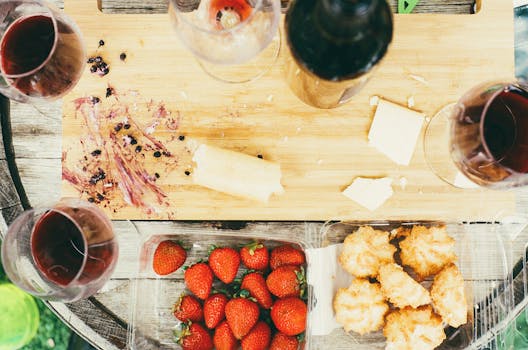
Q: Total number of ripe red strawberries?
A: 15